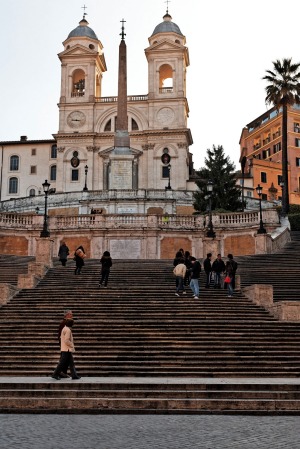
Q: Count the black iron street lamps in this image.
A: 5